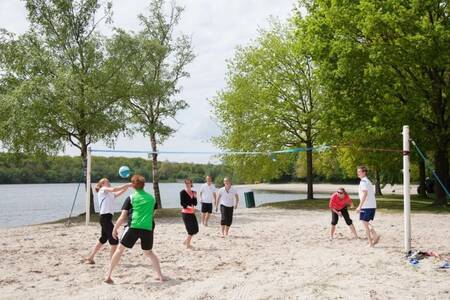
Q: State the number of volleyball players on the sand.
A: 7